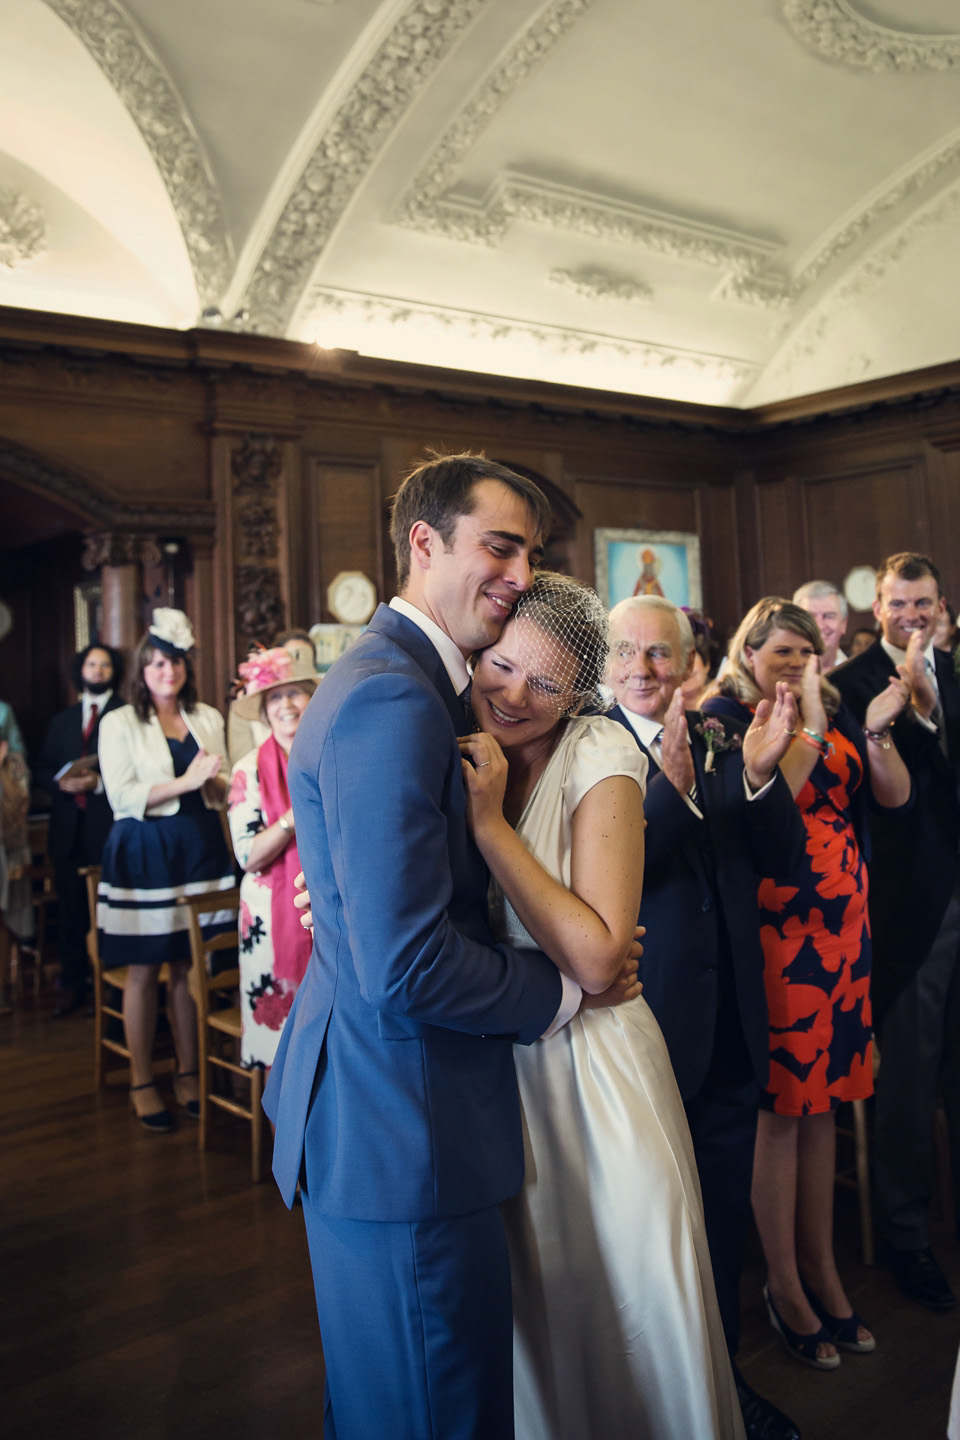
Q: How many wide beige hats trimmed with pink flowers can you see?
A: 1